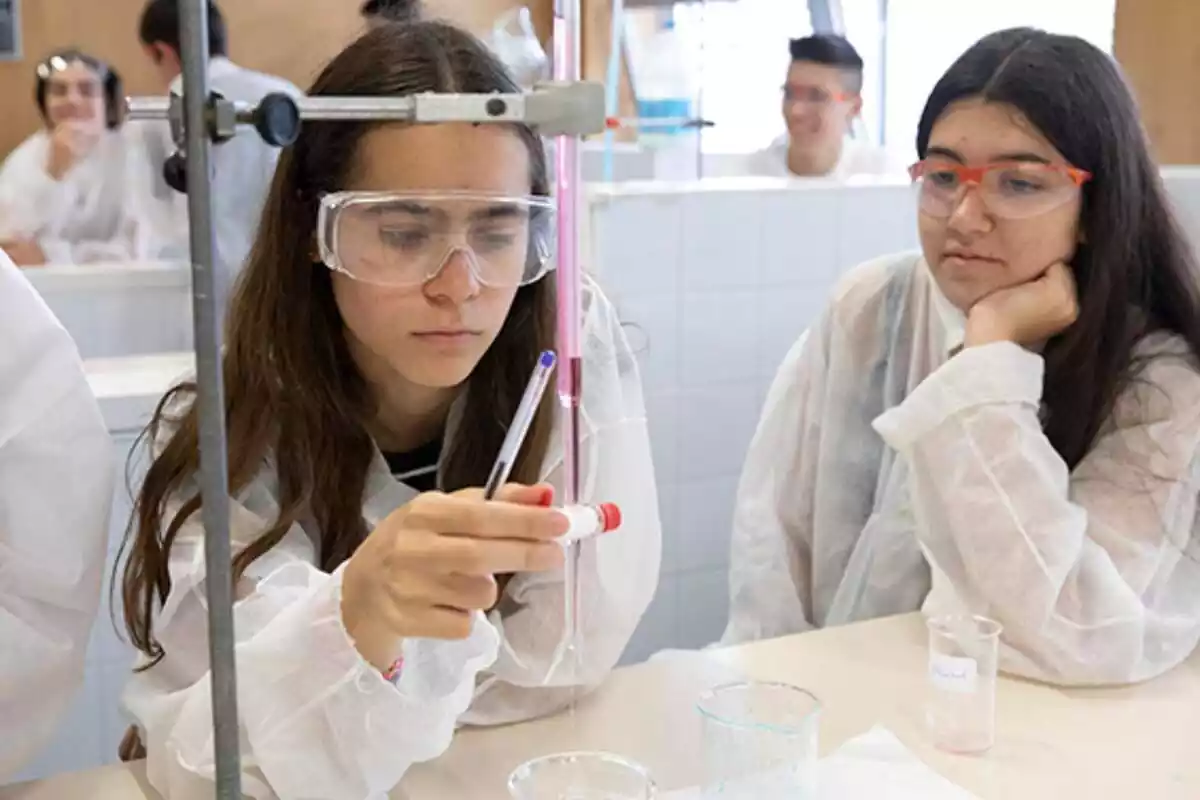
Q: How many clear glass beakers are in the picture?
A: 3